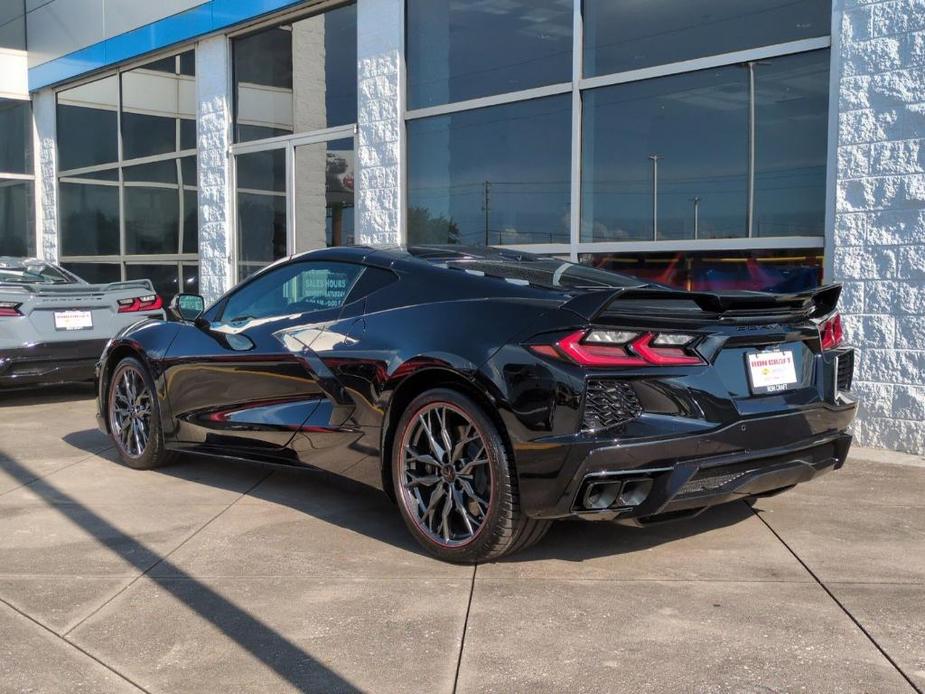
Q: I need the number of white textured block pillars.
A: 4